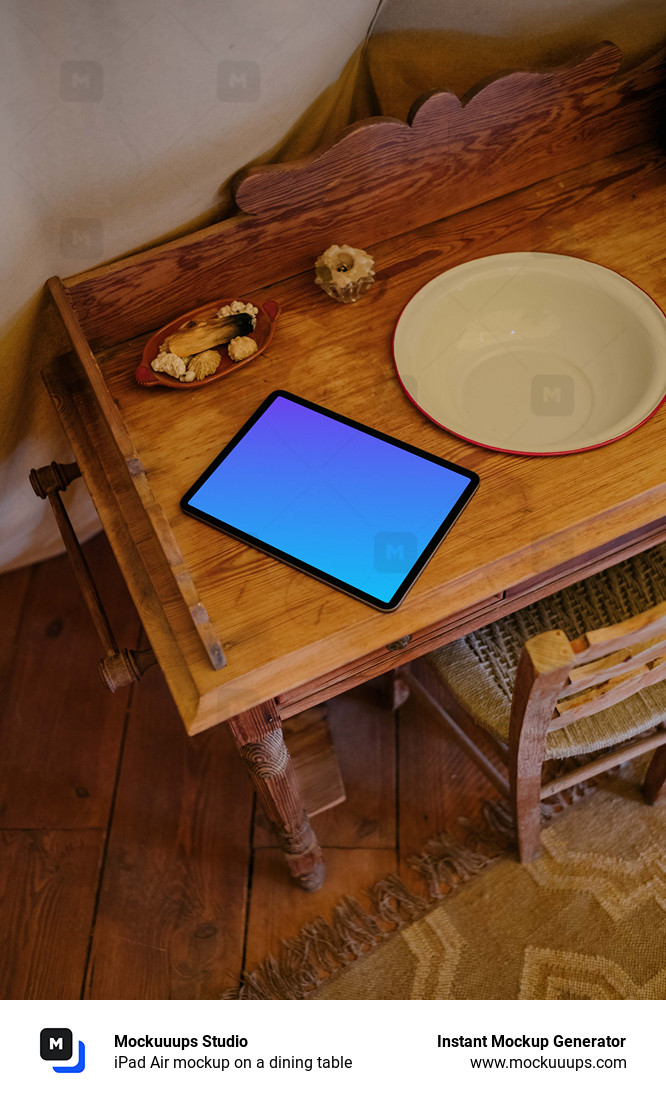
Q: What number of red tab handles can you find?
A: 2